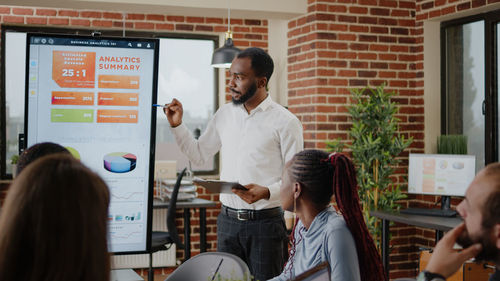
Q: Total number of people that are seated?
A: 4